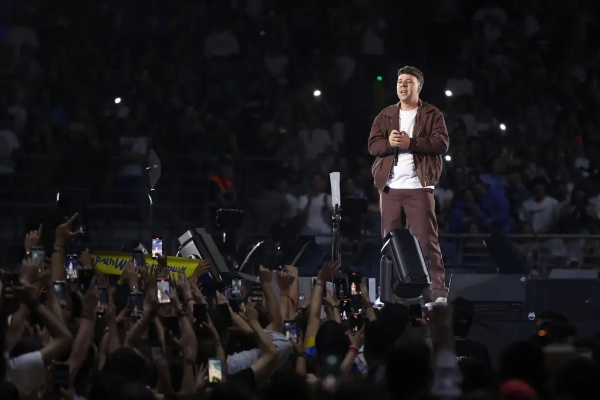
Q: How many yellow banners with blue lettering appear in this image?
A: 1